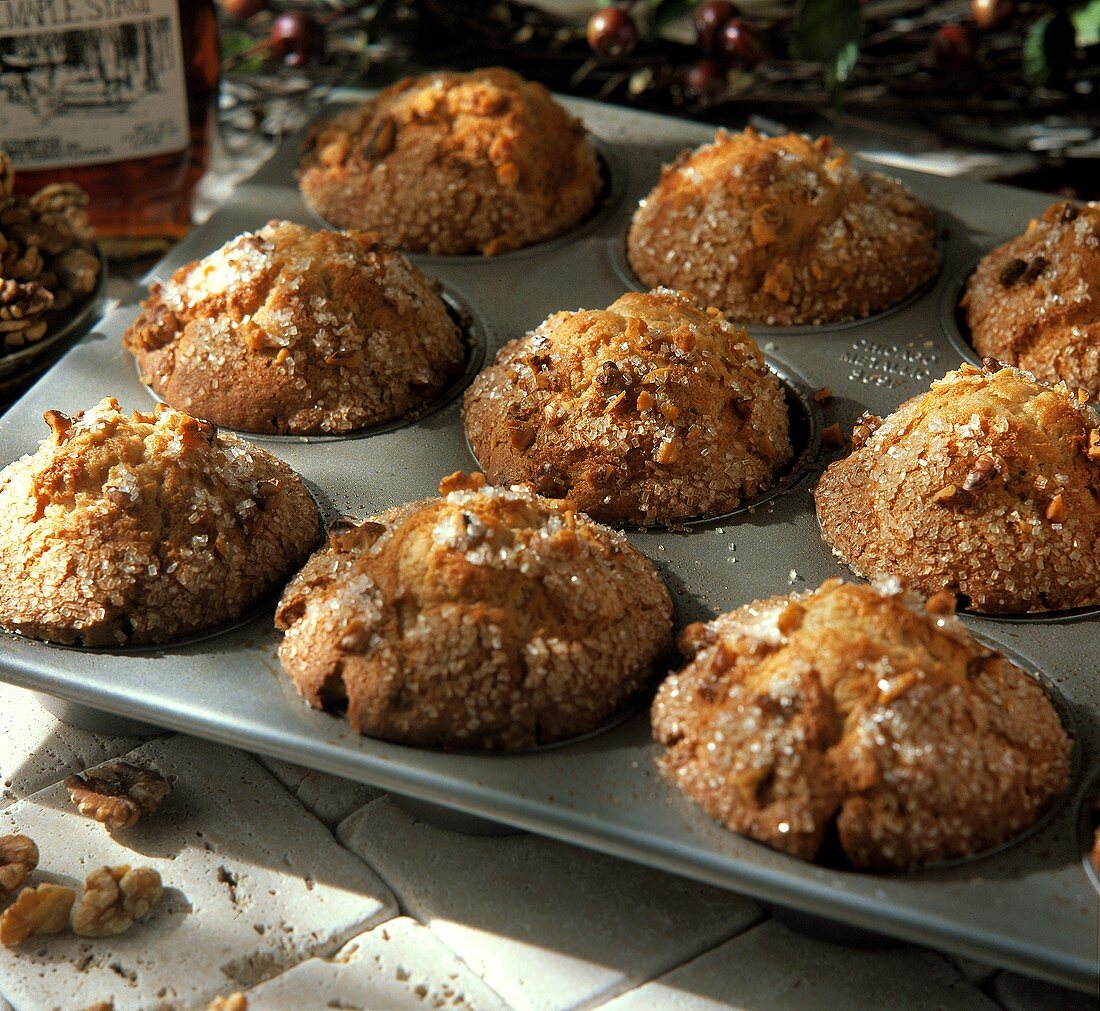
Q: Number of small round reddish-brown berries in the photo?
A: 8